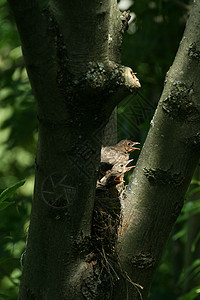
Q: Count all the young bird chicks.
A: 3